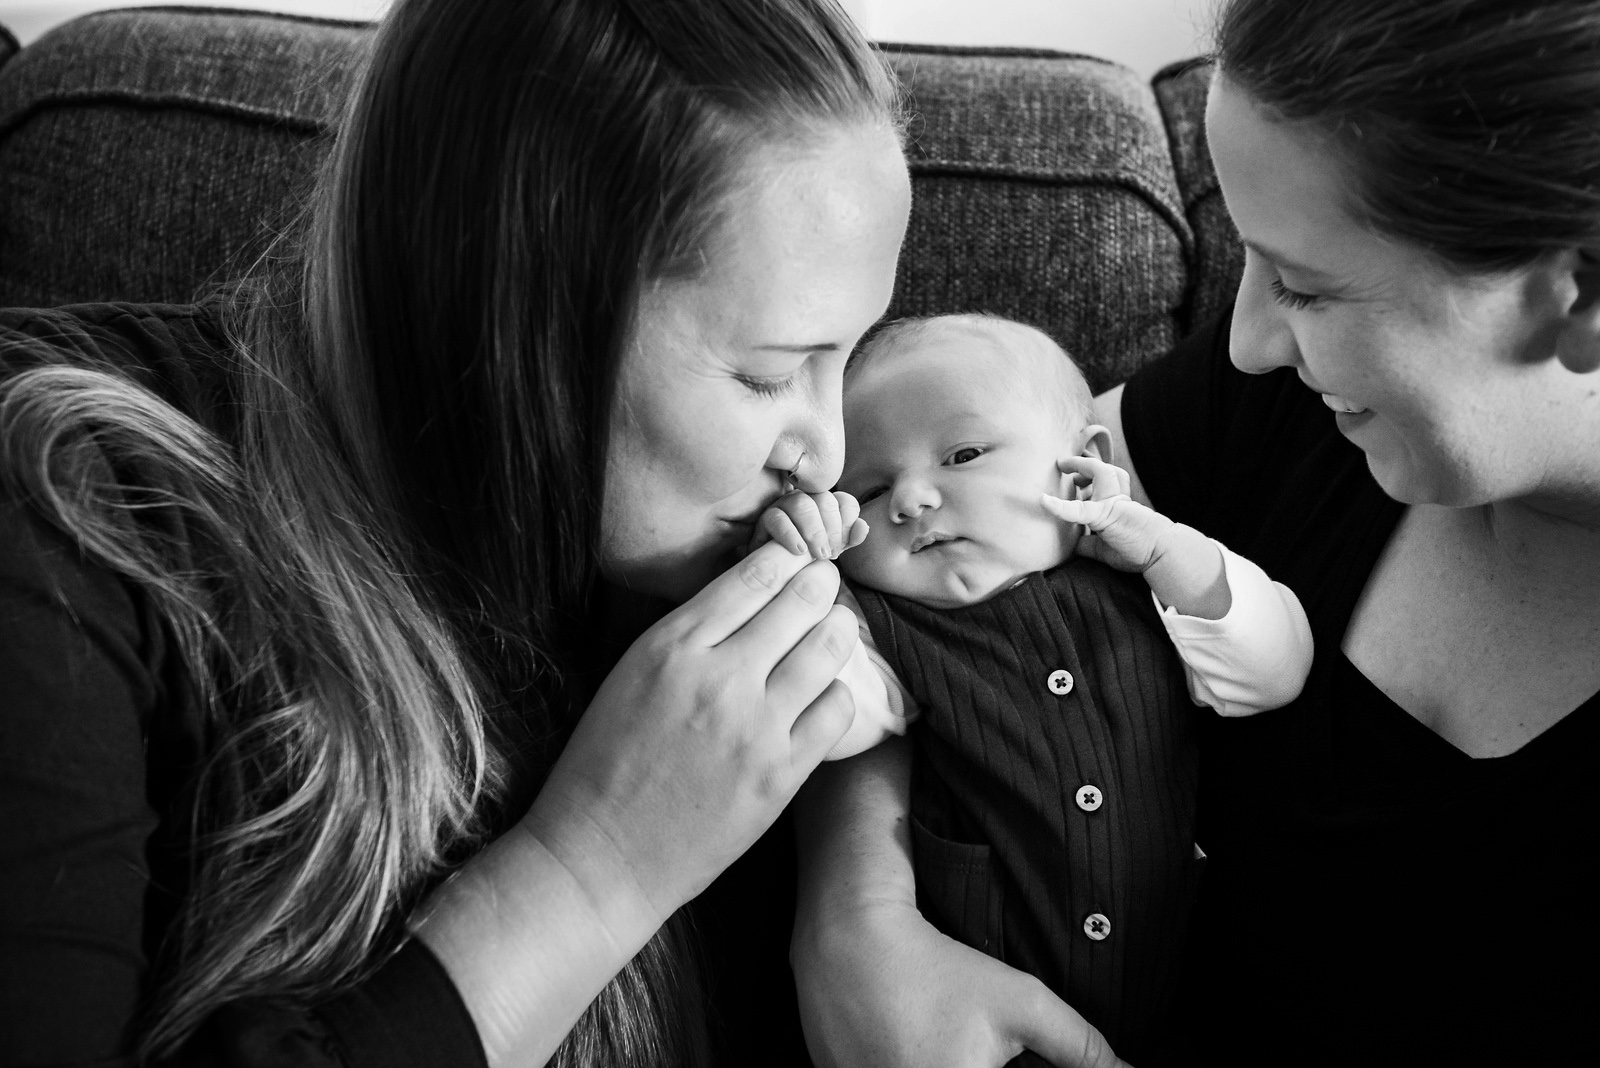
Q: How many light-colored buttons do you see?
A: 3